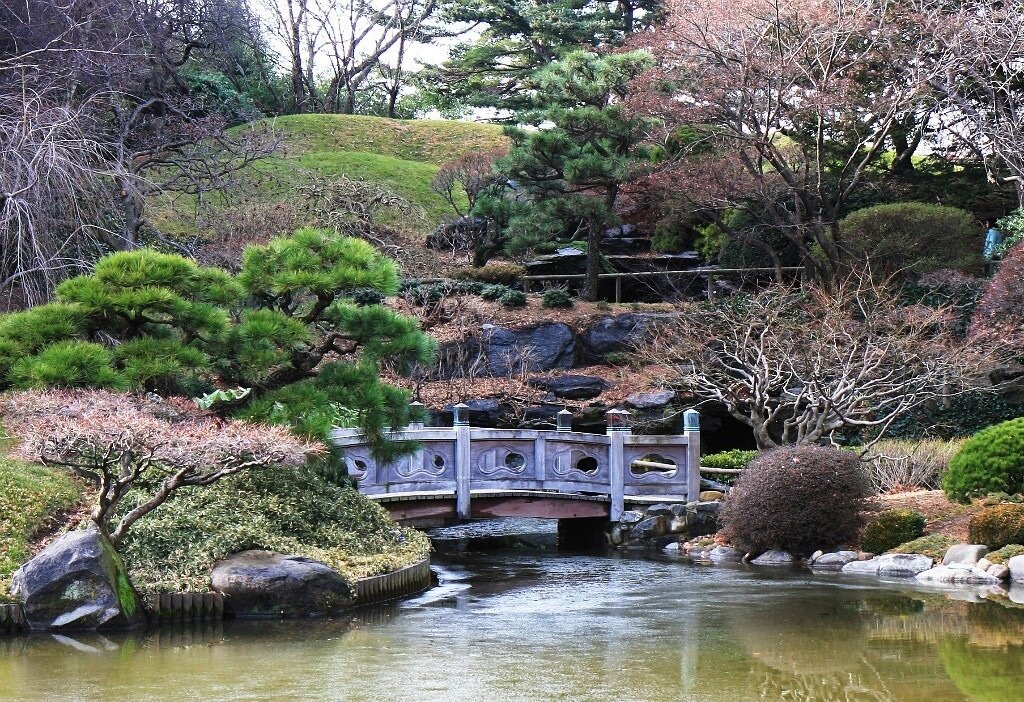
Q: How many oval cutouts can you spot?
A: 5